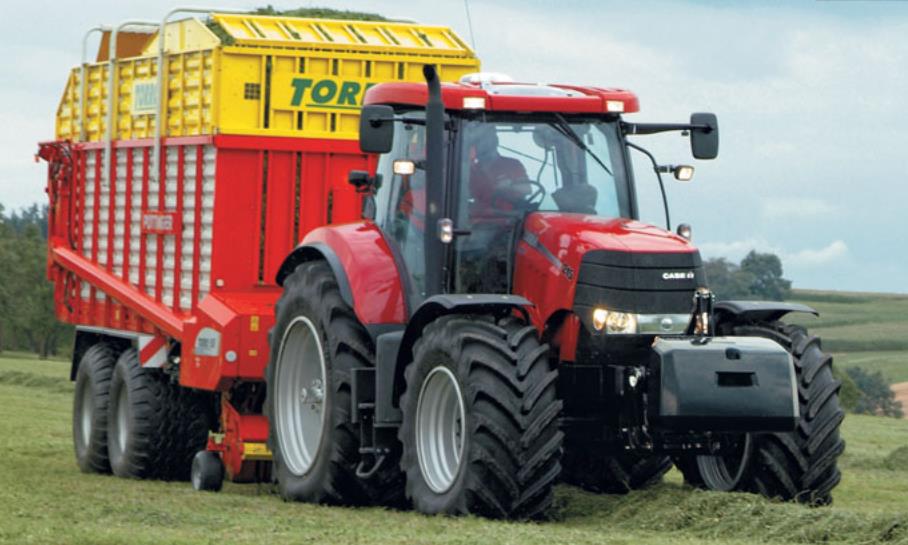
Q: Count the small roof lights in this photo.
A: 2